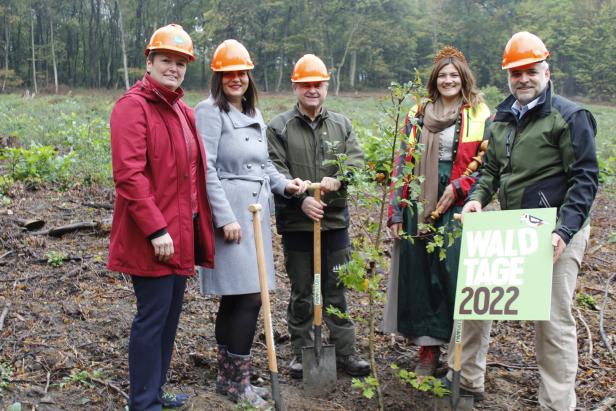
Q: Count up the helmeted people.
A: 4